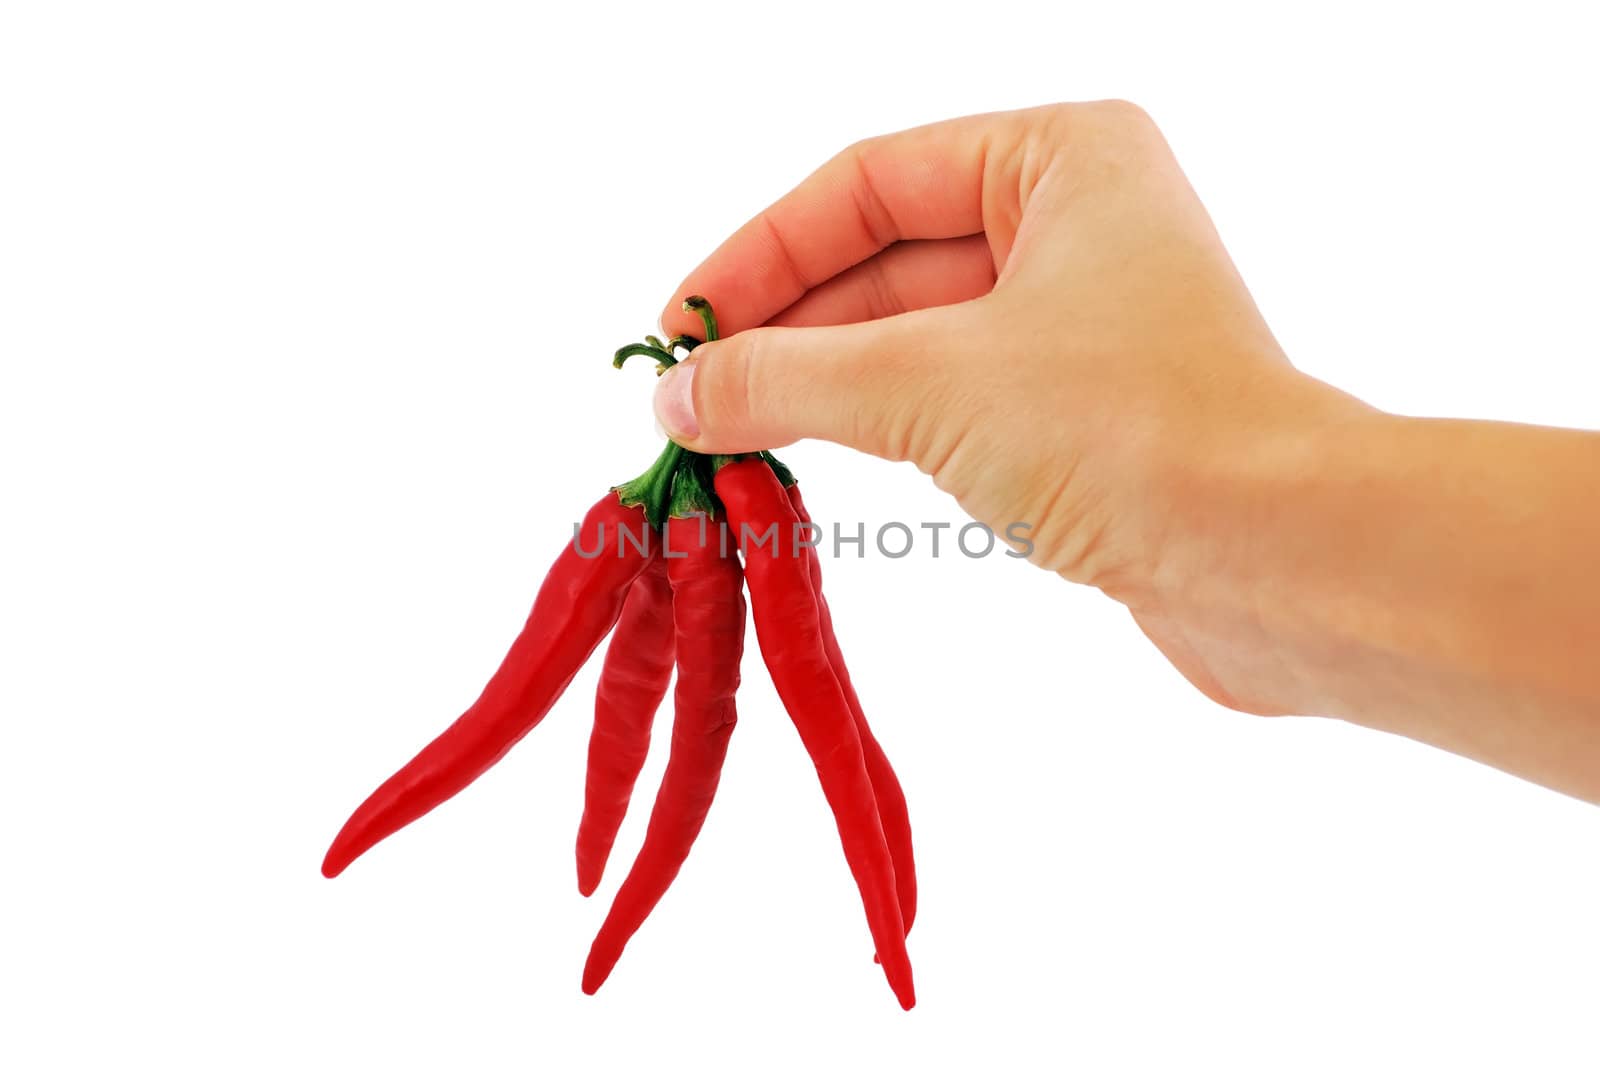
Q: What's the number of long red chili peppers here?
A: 5